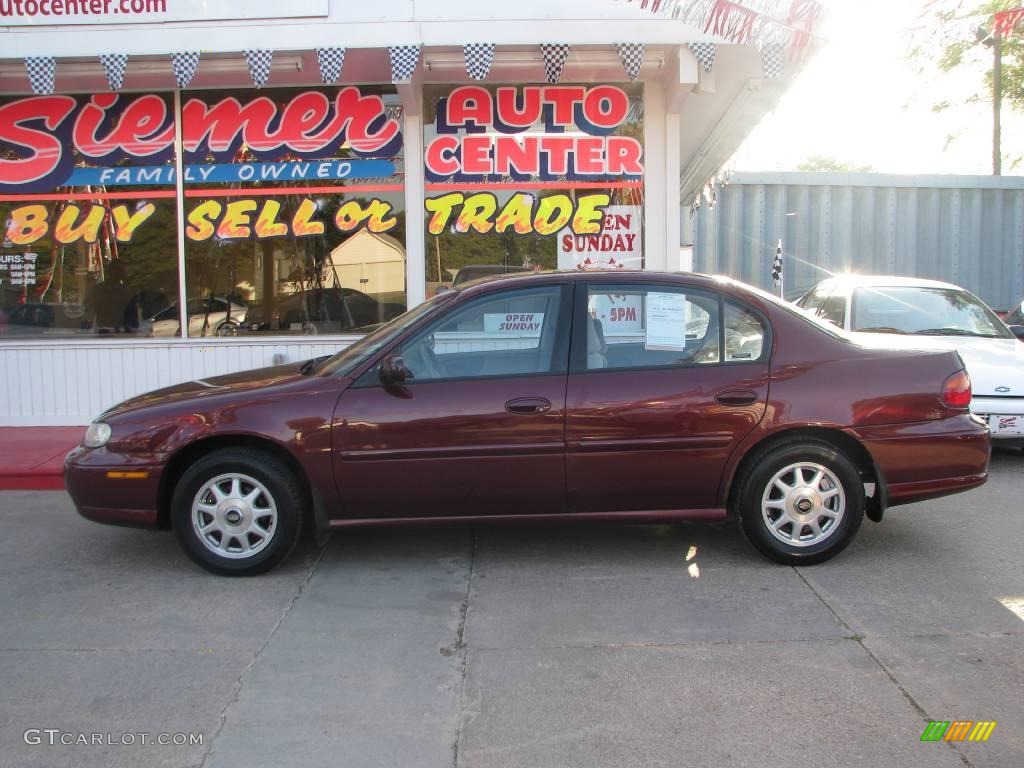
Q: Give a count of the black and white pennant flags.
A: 11